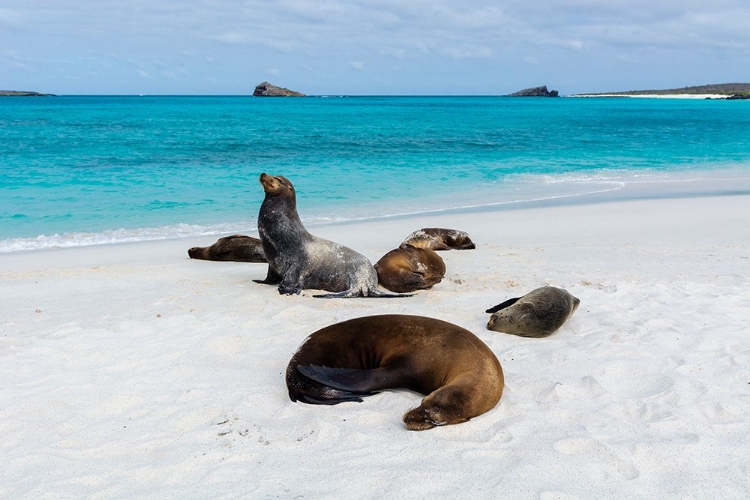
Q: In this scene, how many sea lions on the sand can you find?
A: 6